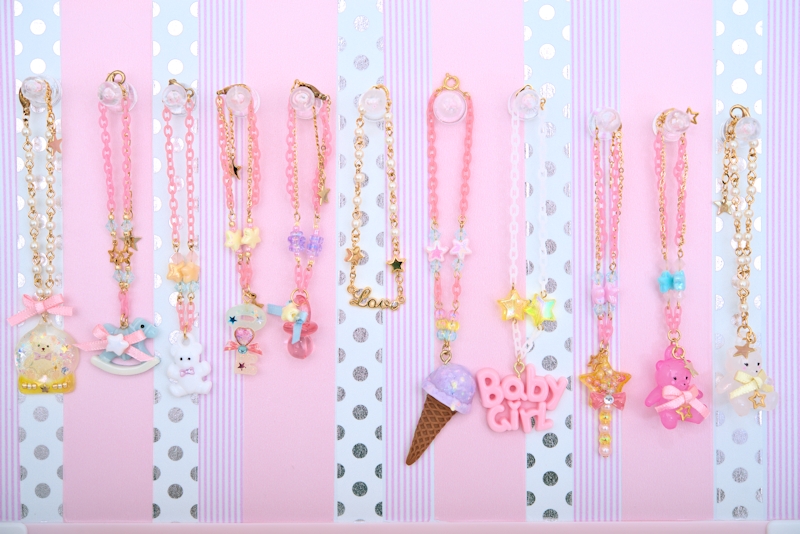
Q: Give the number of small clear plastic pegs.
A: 11